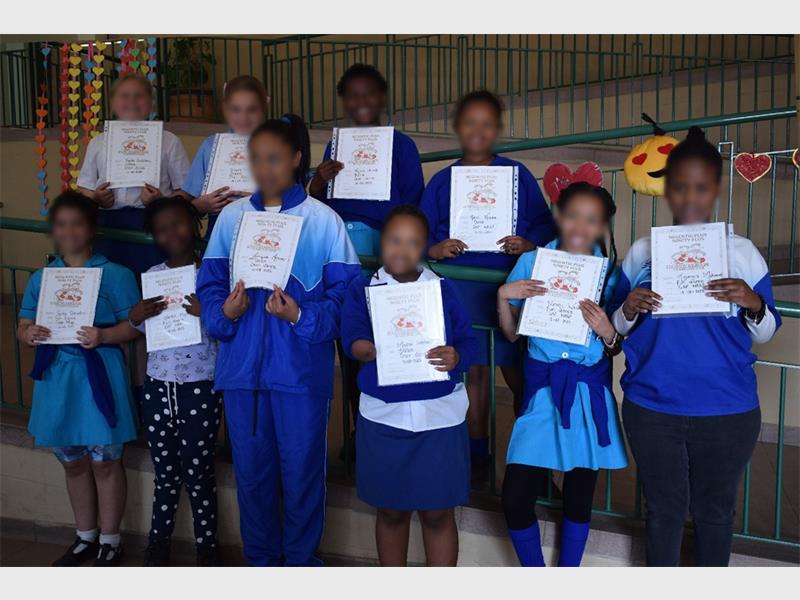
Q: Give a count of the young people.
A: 10